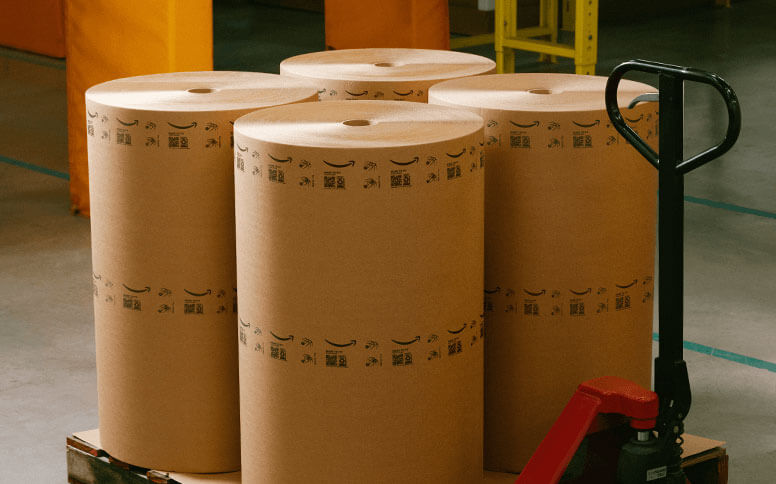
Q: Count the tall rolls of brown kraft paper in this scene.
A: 4